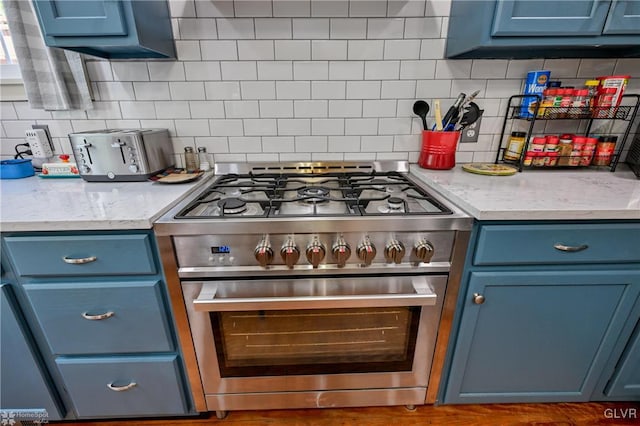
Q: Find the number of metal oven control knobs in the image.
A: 7